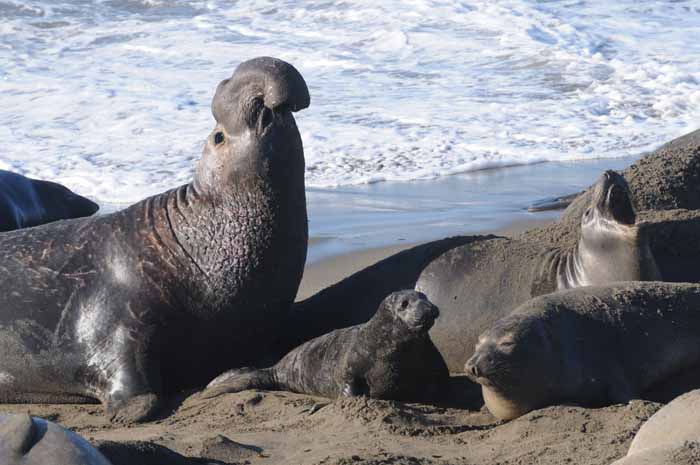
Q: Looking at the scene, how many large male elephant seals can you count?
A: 1